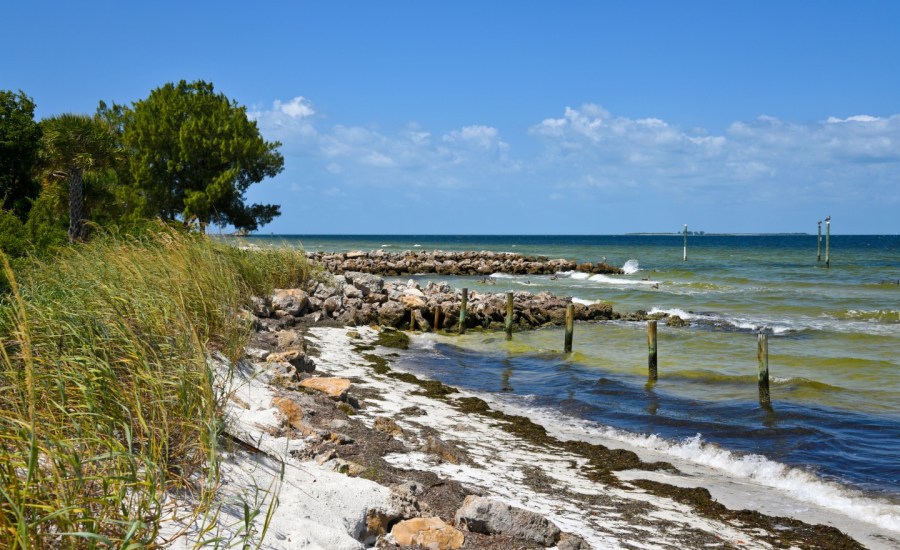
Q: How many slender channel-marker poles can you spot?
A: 3